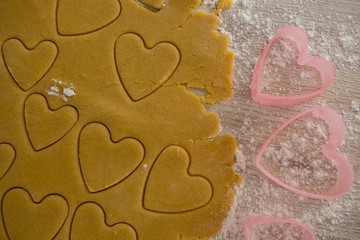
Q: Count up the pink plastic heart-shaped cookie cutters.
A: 3